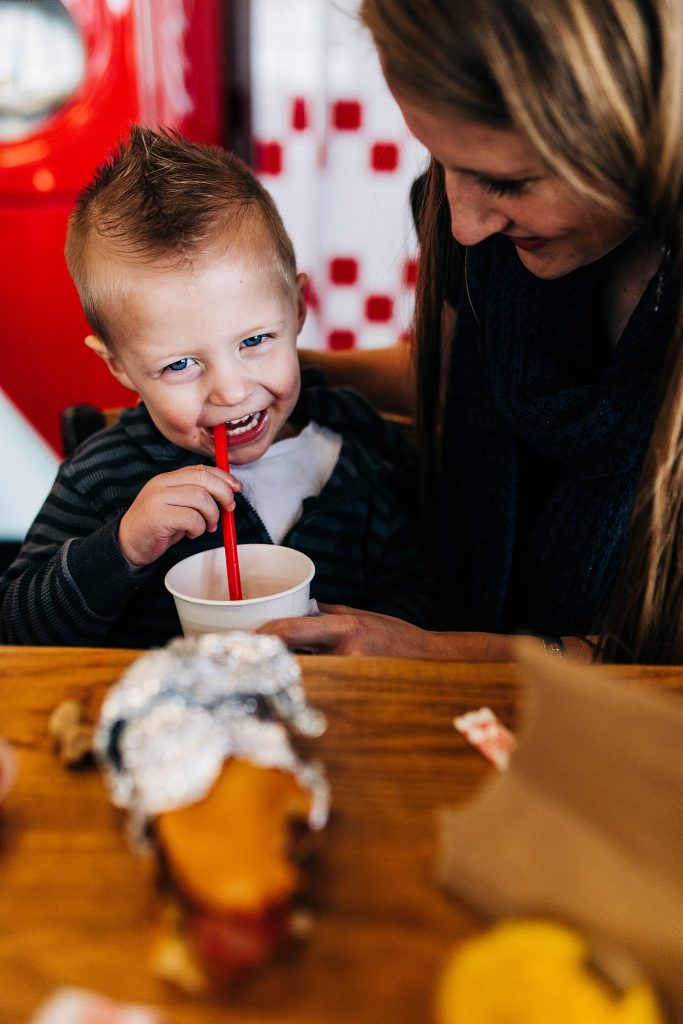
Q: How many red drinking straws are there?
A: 1